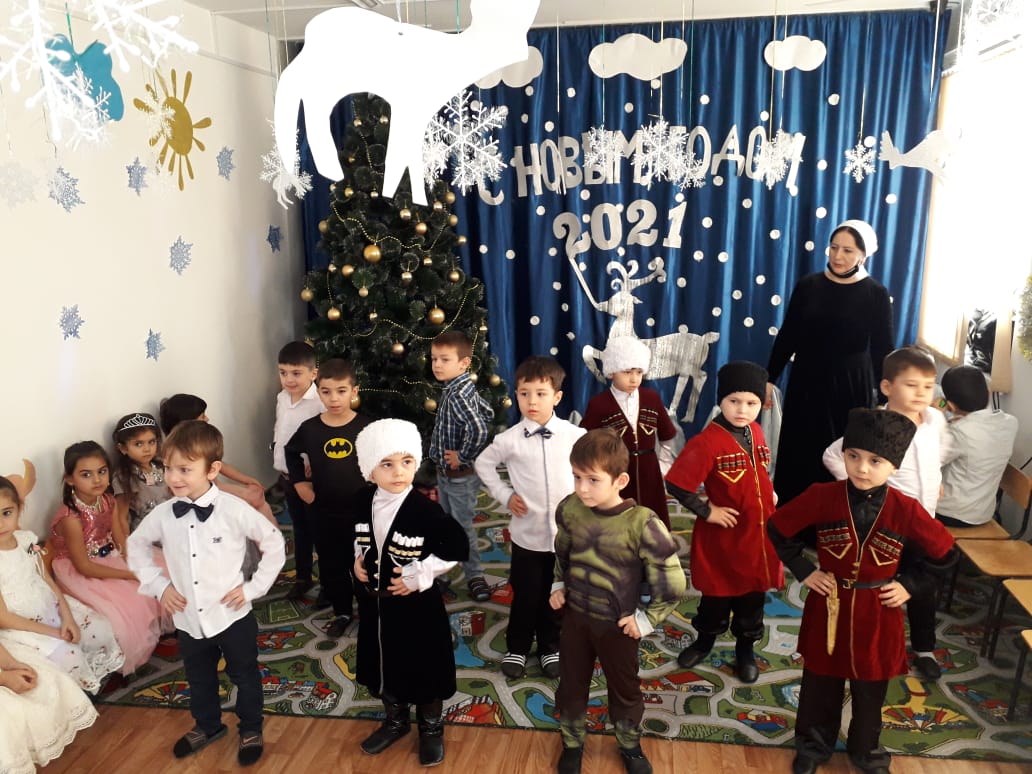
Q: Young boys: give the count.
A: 12